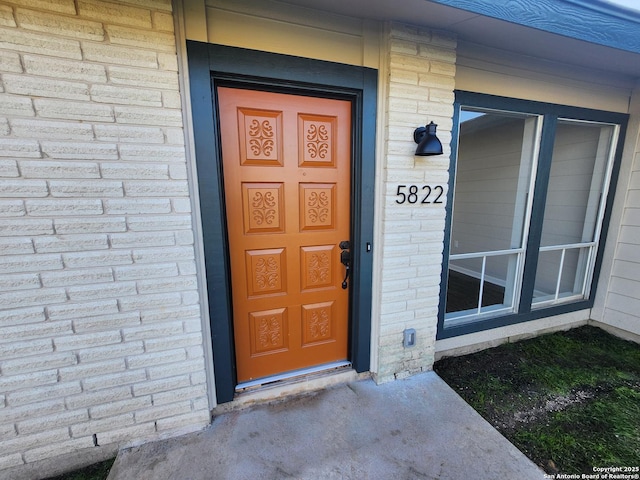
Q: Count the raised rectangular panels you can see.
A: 8